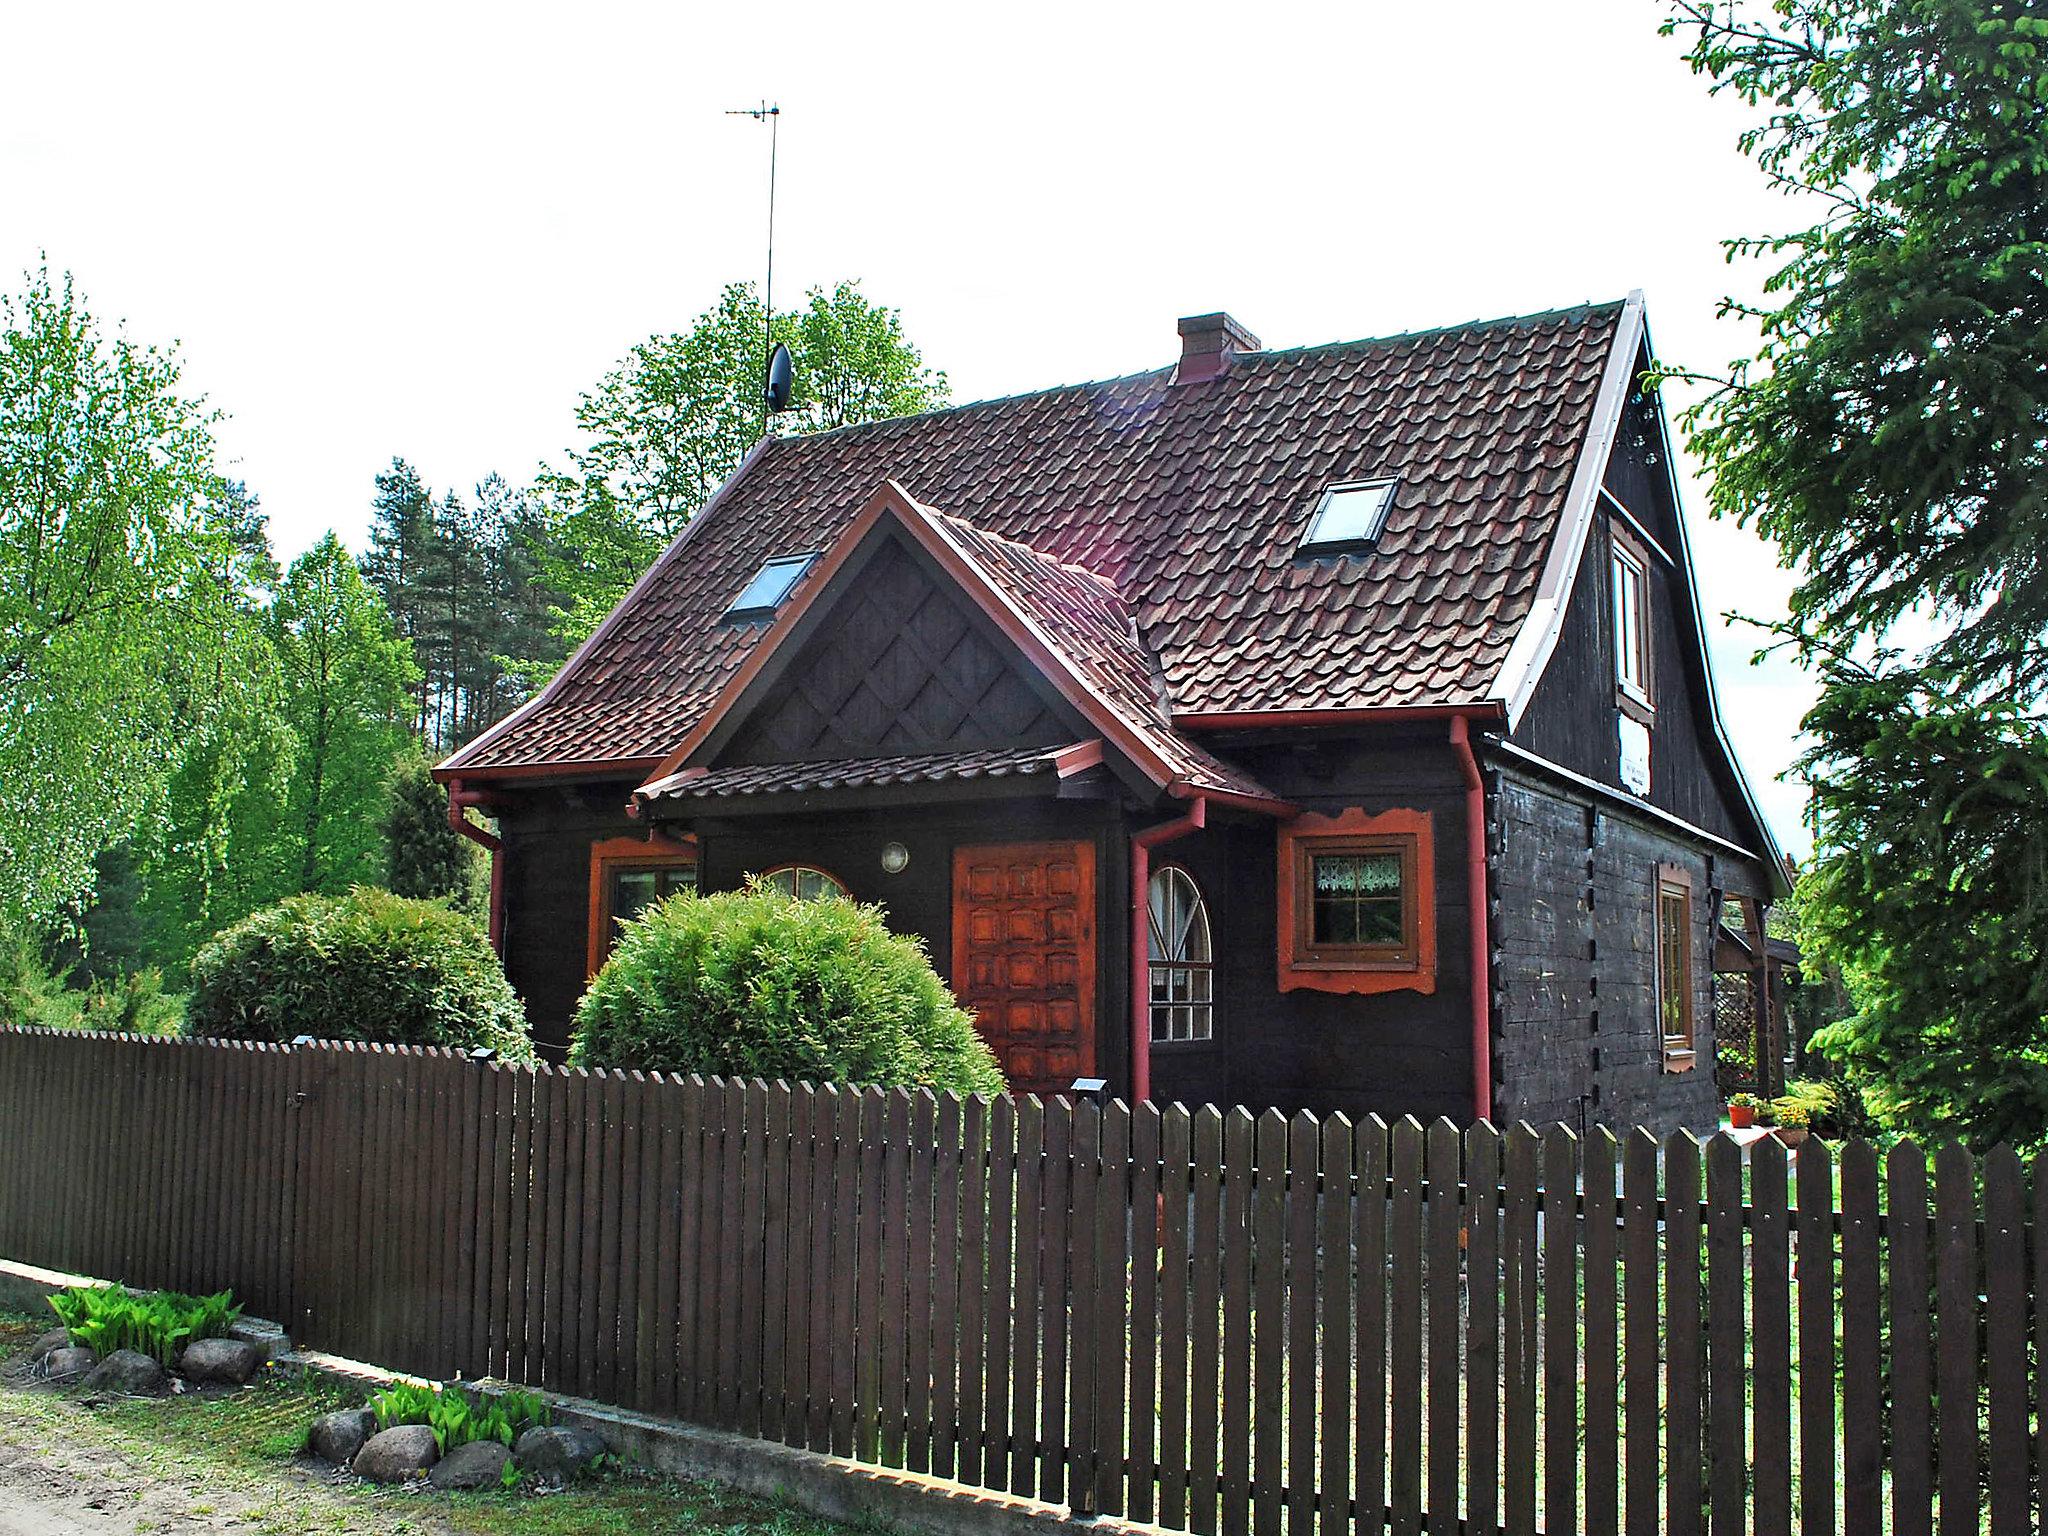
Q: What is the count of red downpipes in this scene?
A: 3